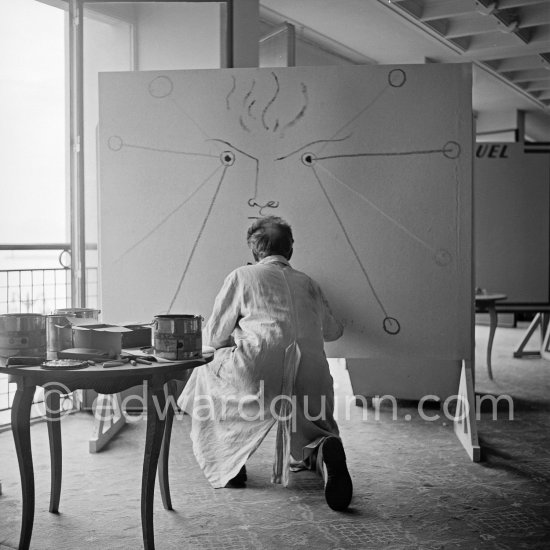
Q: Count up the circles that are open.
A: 6